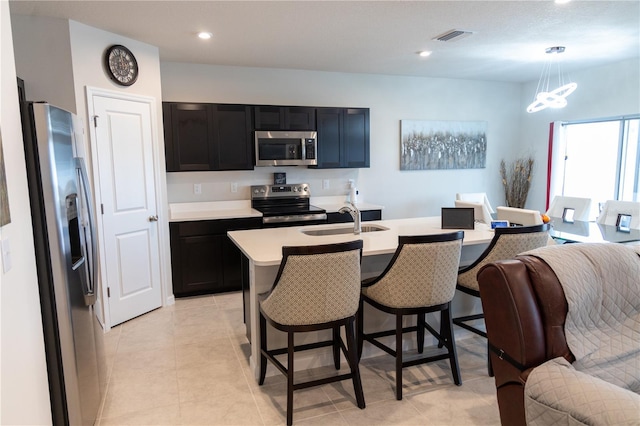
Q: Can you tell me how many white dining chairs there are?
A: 5